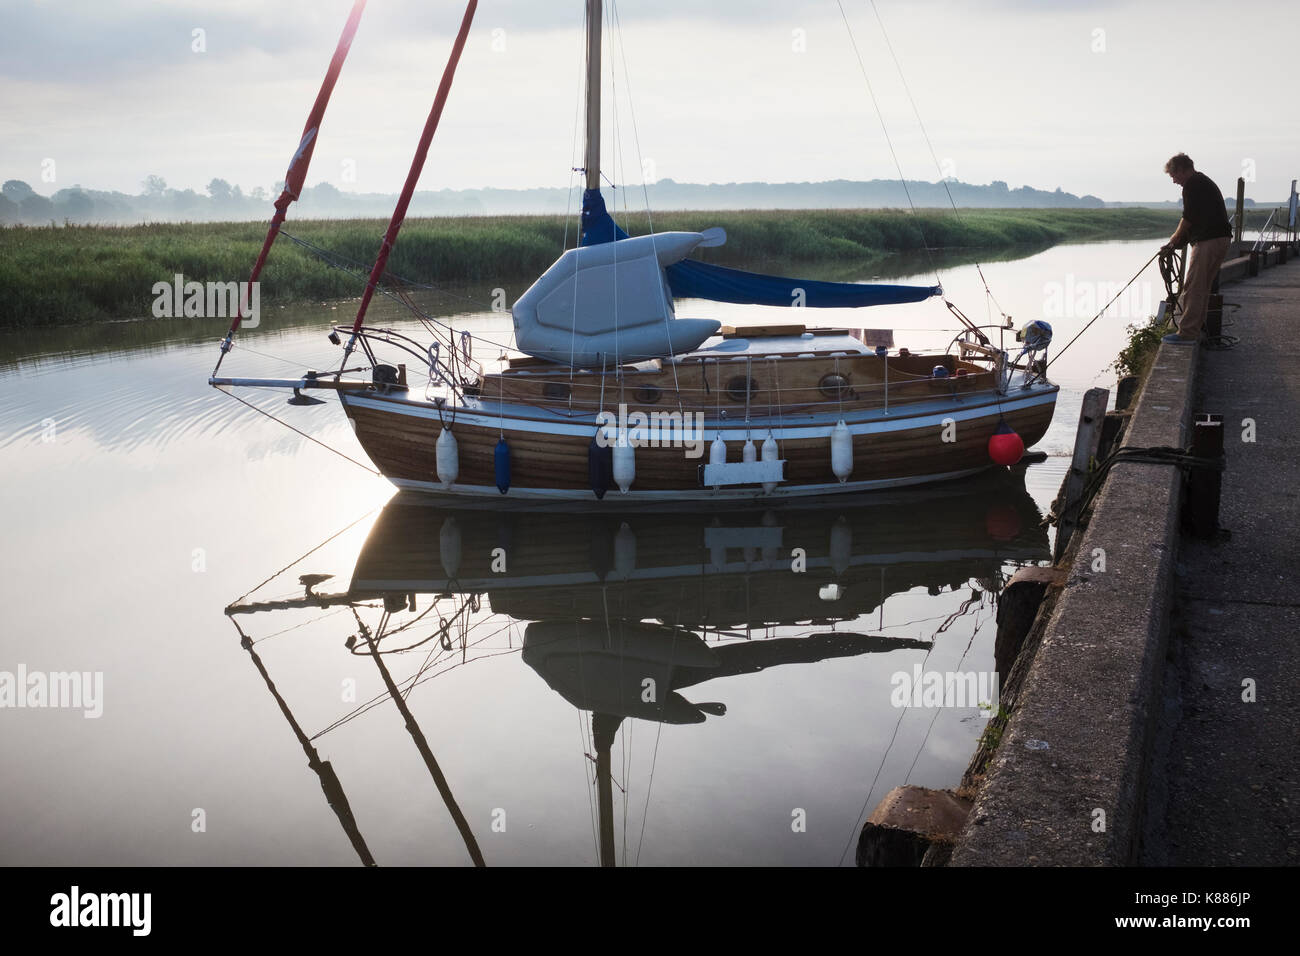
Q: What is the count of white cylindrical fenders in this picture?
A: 6